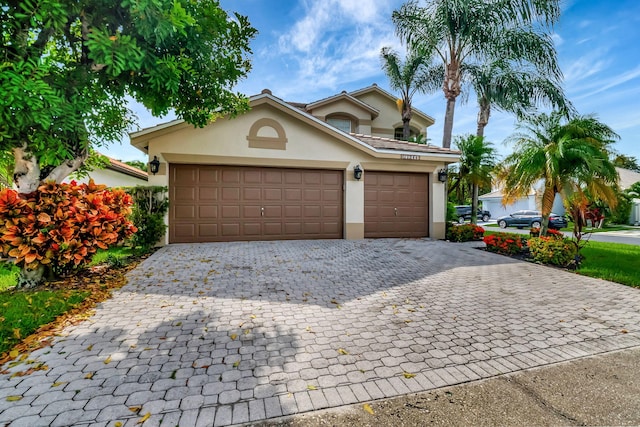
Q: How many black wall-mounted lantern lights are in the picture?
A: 3